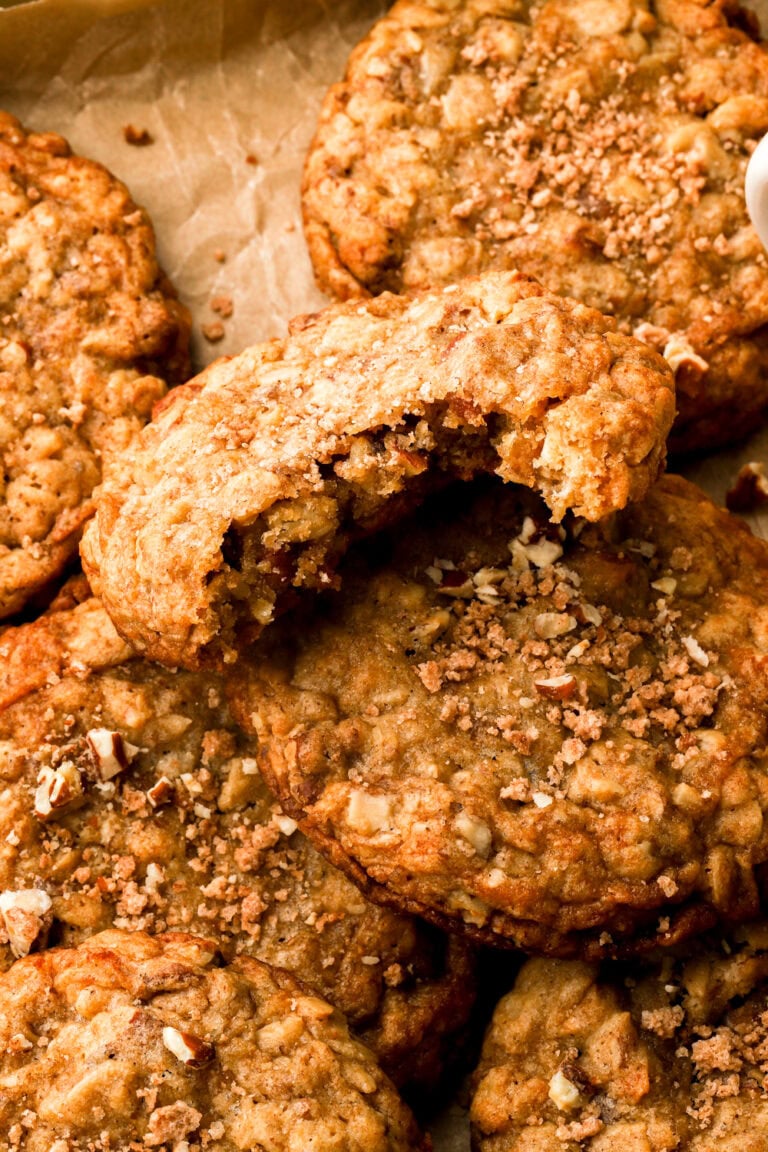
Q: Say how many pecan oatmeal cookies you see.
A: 7